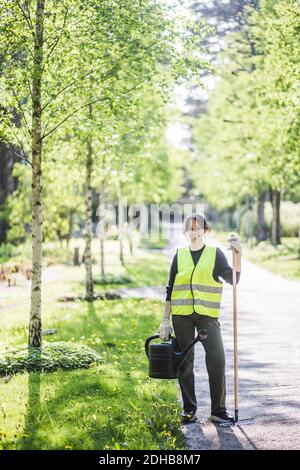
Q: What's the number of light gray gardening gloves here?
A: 2